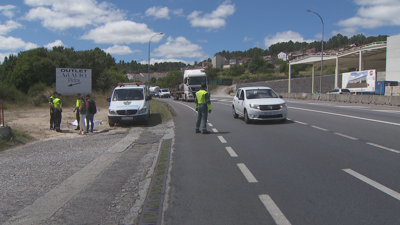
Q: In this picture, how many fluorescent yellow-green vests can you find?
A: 4